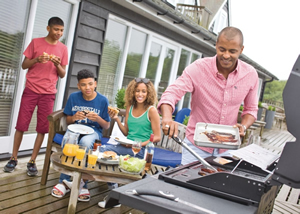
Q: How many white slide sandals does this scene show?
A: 2